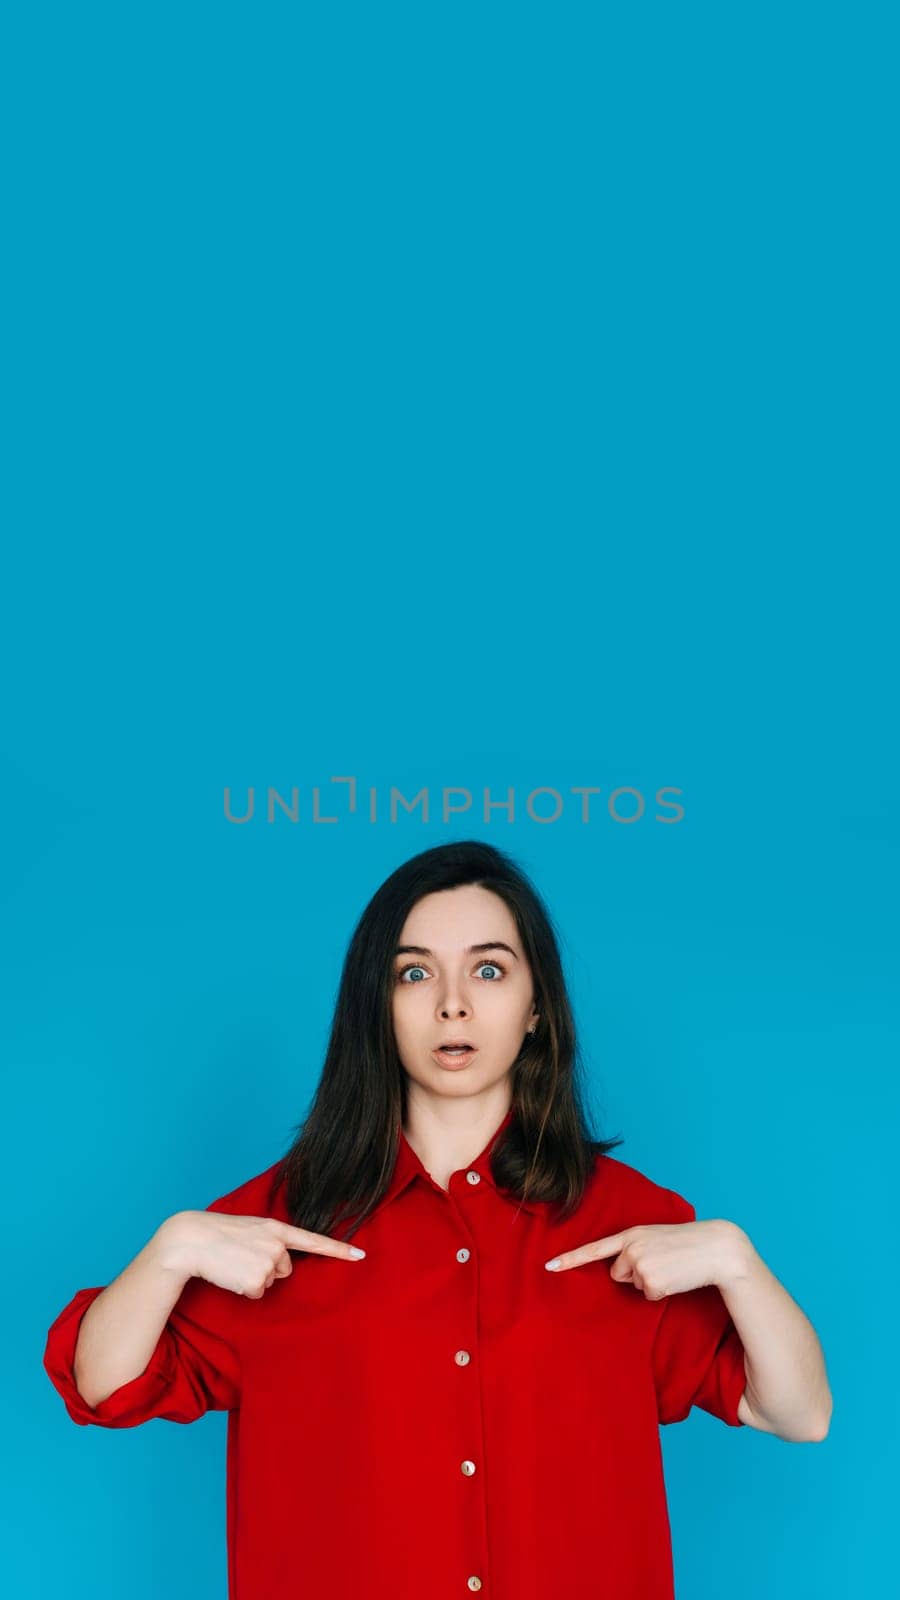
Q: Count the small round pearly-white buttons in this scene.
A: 5